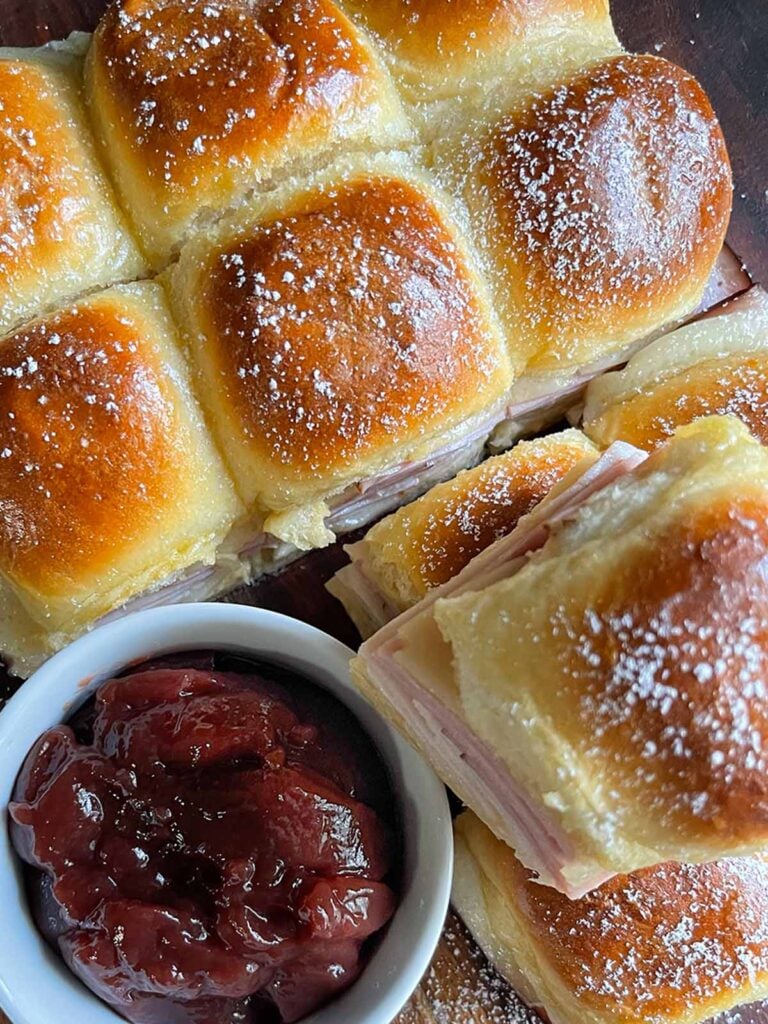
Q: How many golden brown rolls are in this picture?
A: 10